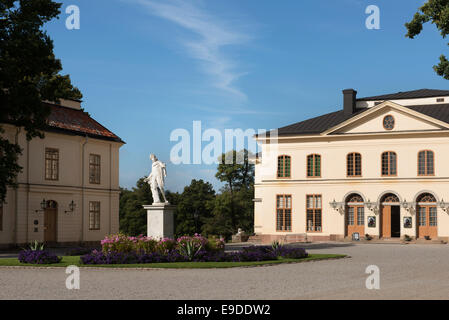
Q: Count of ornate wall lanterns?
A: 6